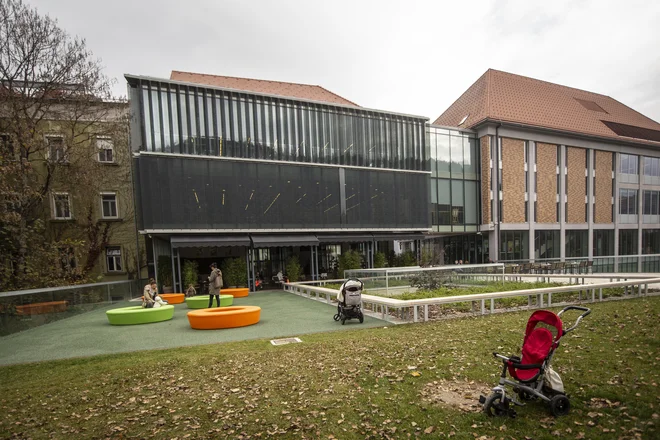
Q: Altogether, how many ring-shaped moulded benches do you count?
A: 5